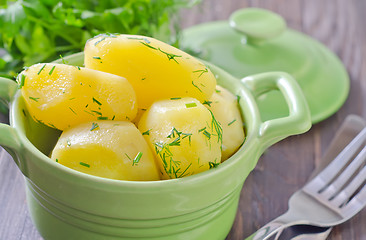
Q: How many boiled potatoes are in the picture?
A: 5